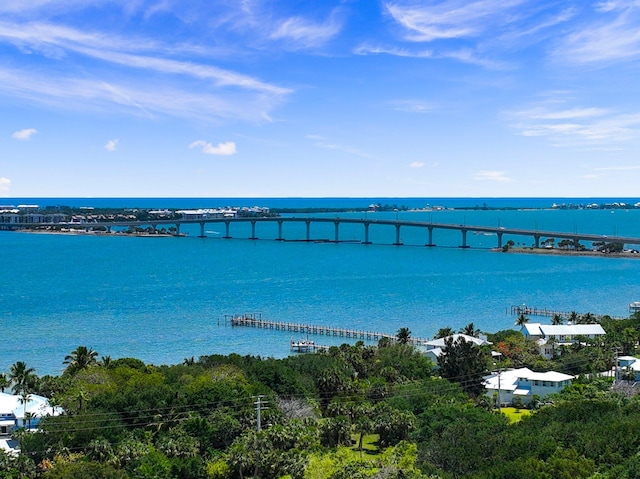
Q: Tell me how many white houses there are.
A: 5